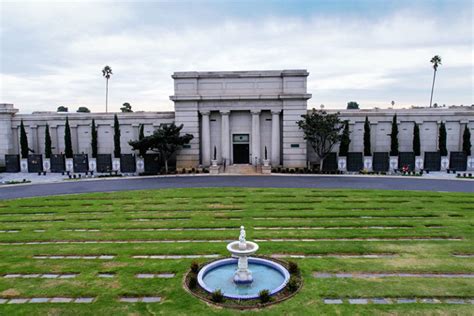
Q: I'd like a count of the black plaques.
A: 13